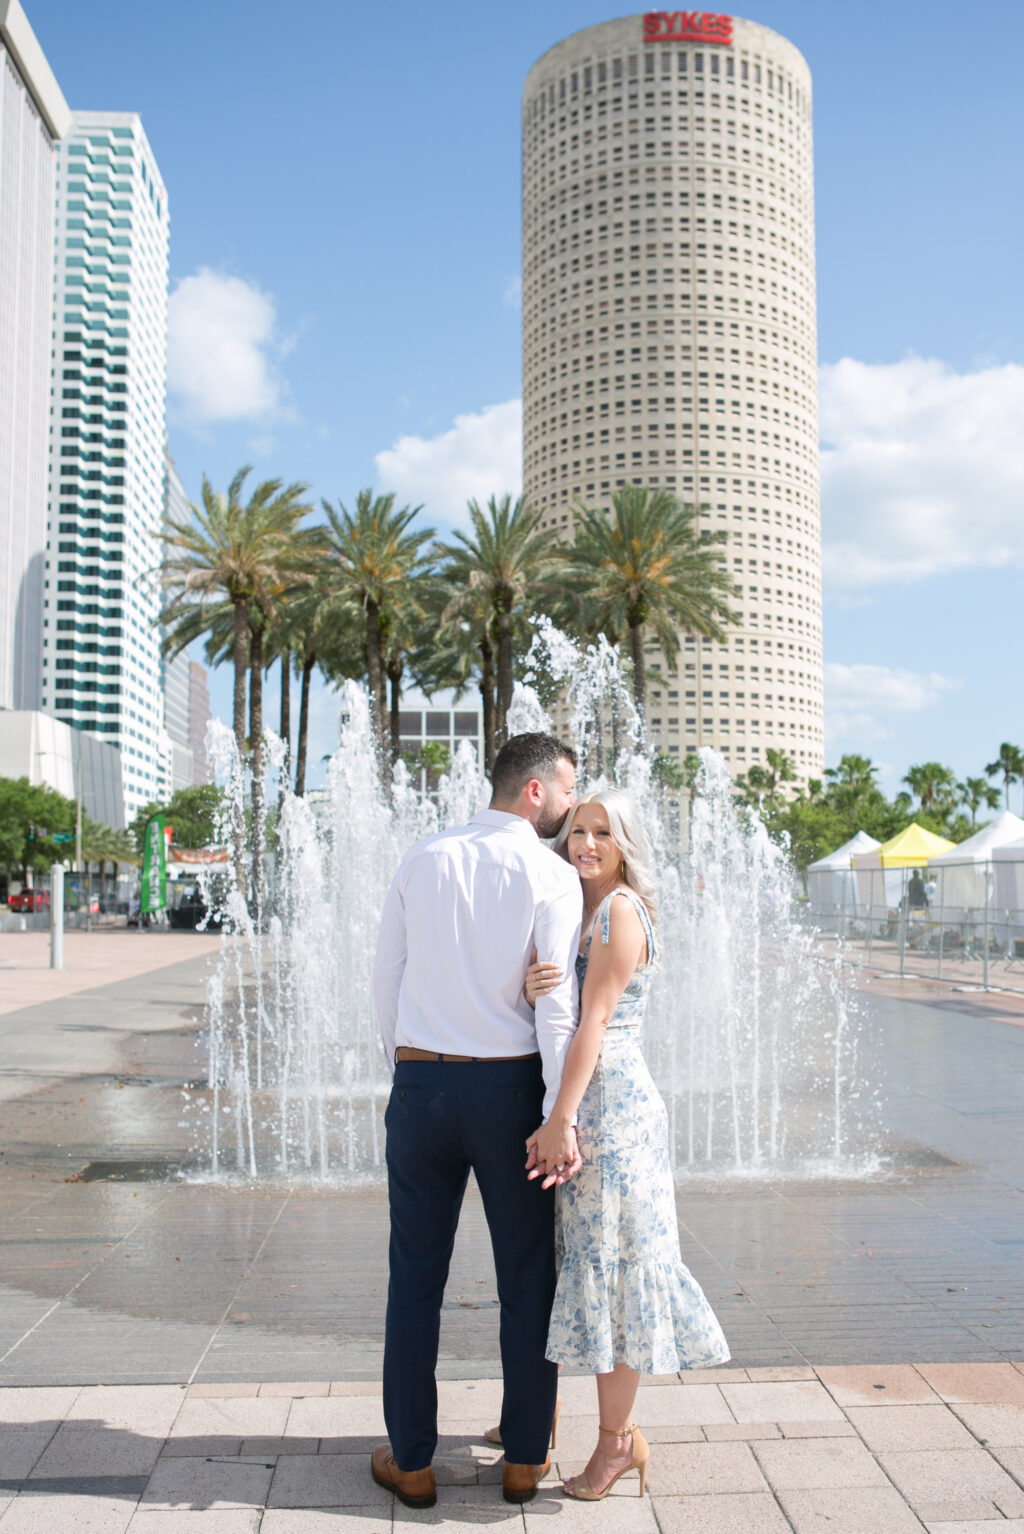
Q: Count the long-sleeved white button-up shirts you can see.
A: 1